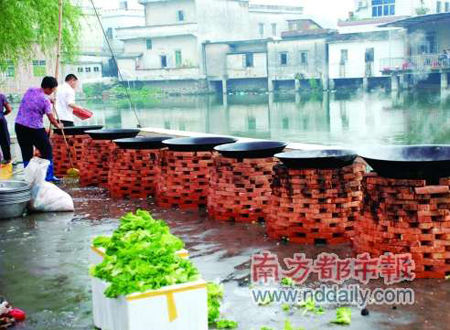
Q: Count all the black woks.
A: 7